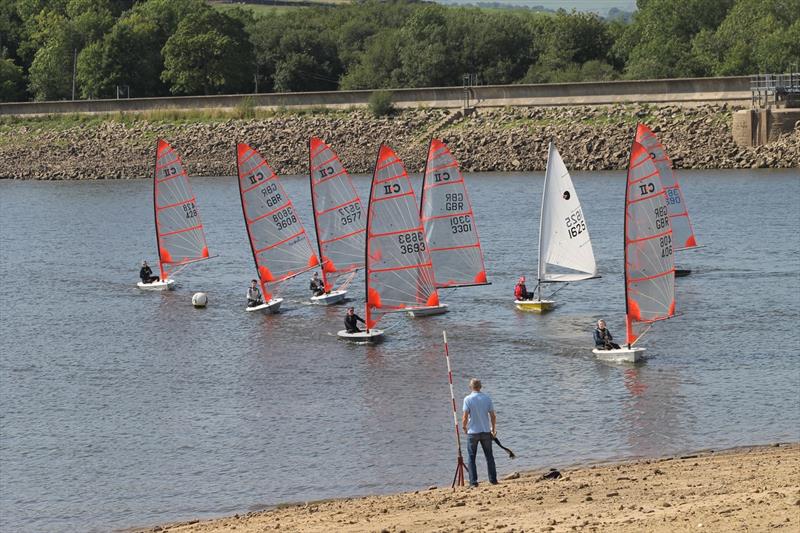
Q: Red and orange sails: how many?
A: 7